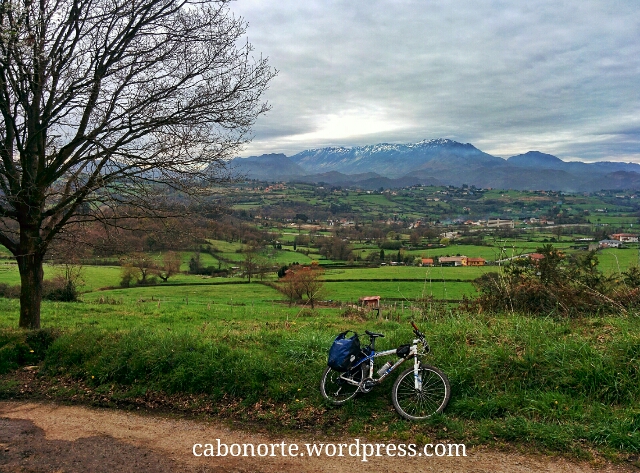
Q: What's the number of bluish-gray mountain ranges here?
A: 1